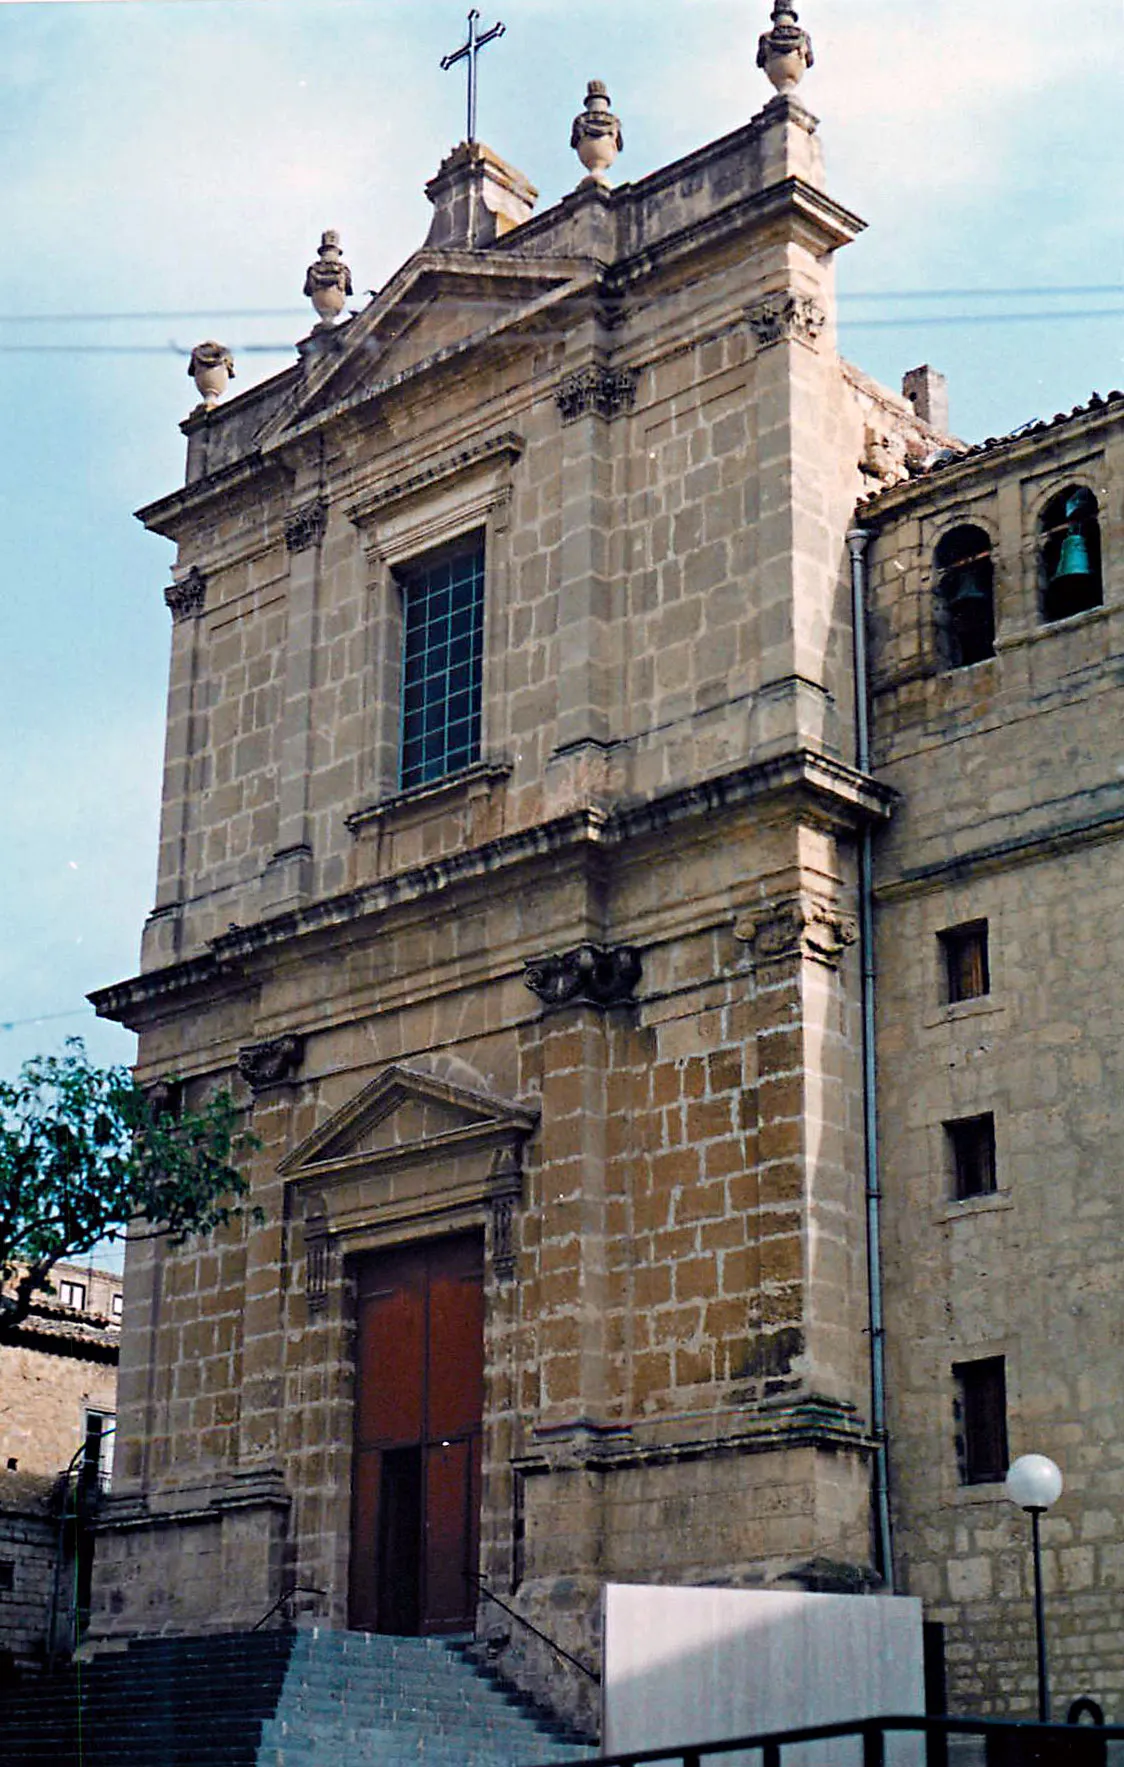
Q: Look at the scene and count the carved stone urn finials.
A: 4